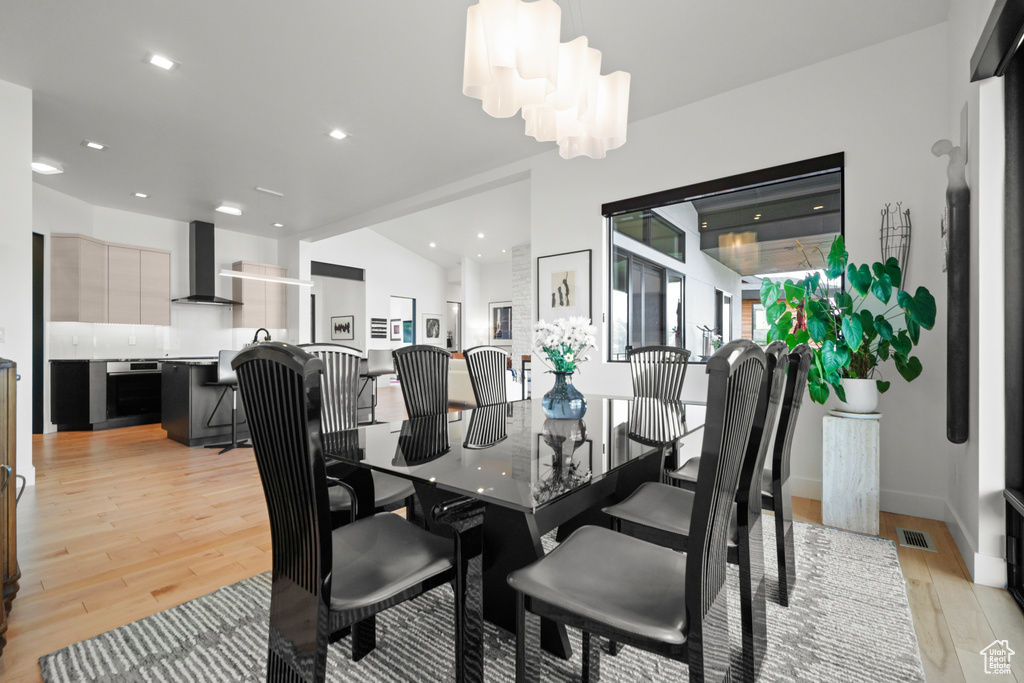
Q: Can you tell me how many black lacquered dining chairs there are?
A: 8